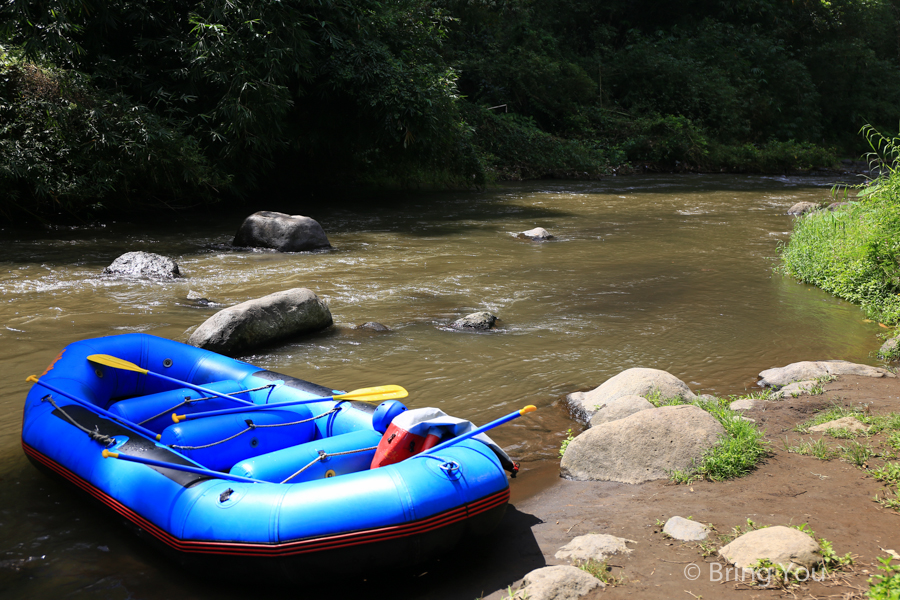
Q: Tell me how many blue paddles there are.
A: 5